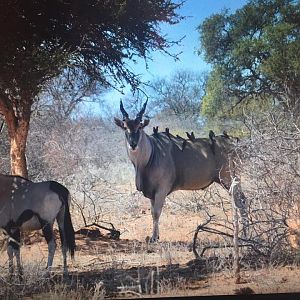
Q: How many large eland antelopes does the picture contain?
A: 1